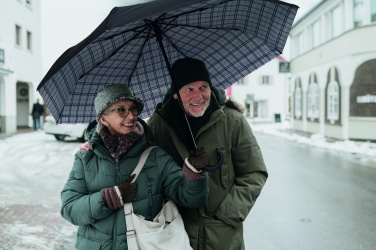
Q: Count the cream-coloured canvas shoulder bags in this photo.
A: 1